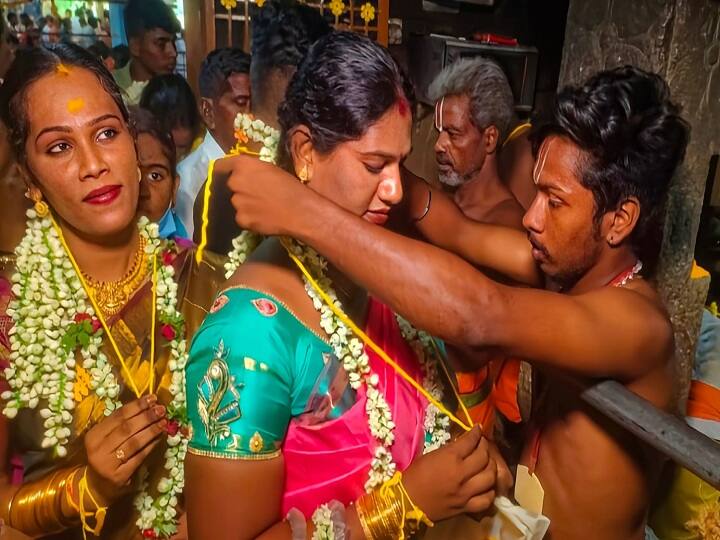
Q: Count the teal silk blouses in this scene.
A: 1